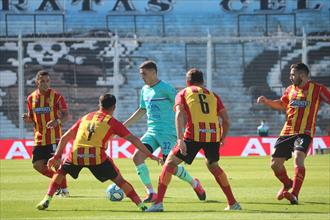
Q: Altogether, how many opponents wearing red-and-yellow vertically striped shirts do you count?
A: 4